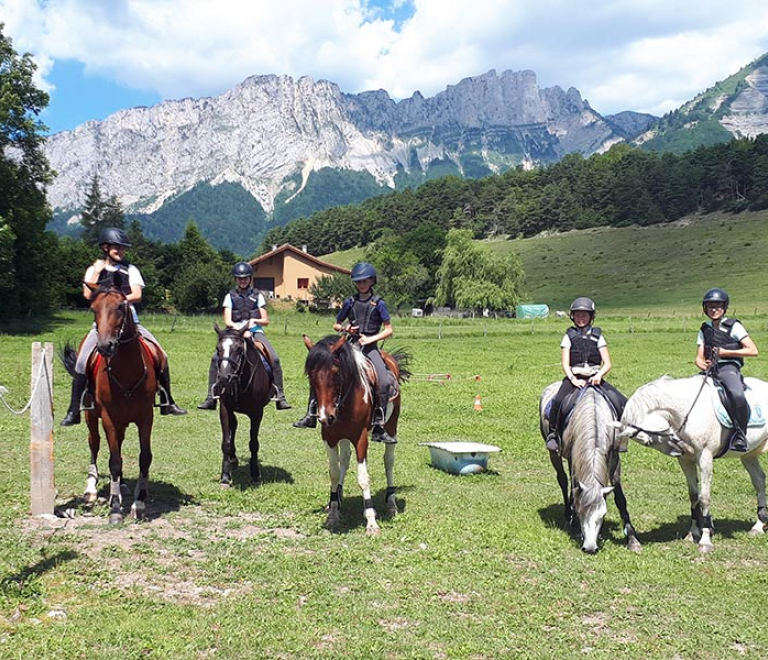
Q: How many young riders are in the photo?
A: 5